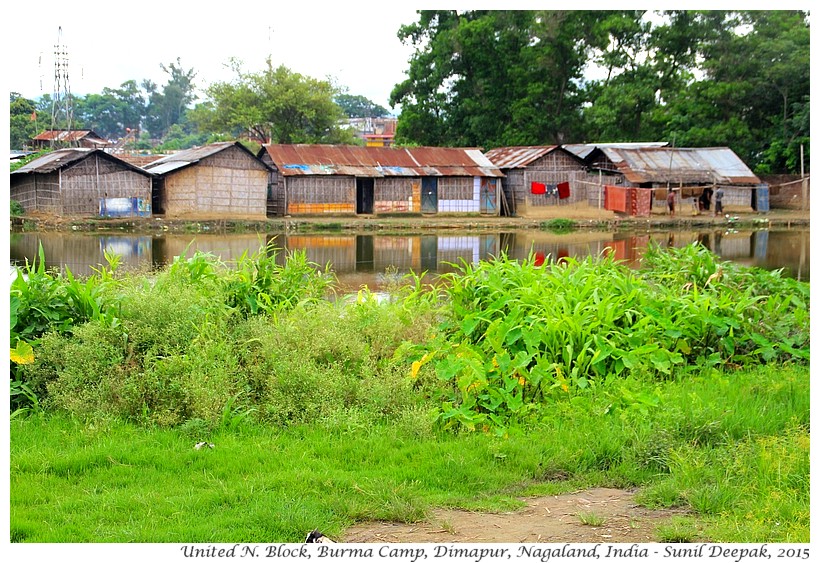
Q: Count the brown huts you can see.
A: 5